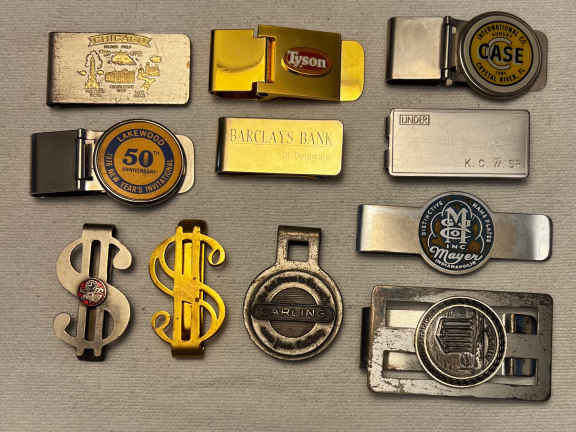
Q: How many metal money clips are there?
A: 11